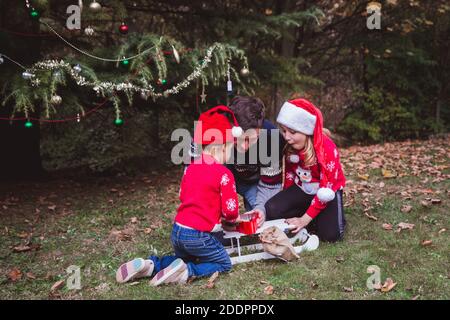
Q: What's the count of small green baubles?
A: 5